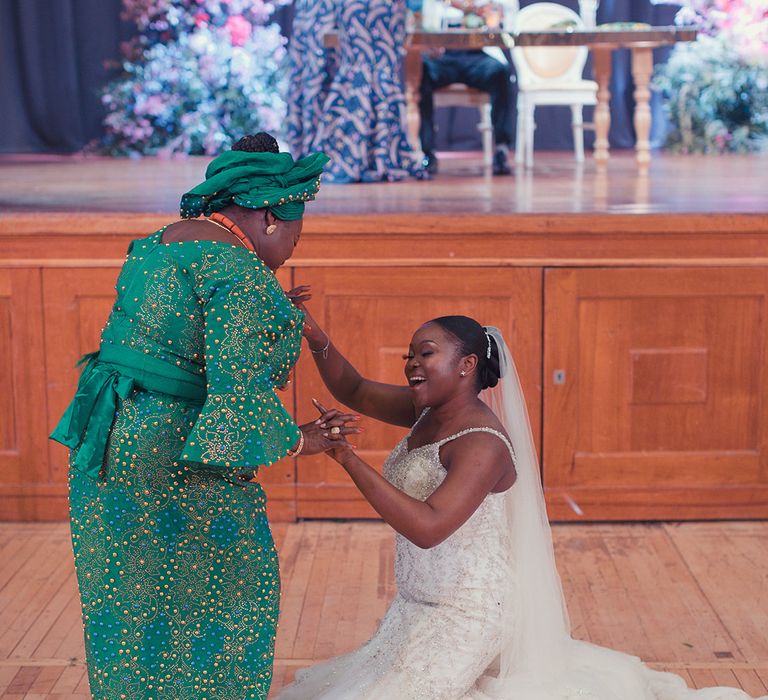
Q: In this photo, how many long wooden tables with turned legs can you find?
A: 1